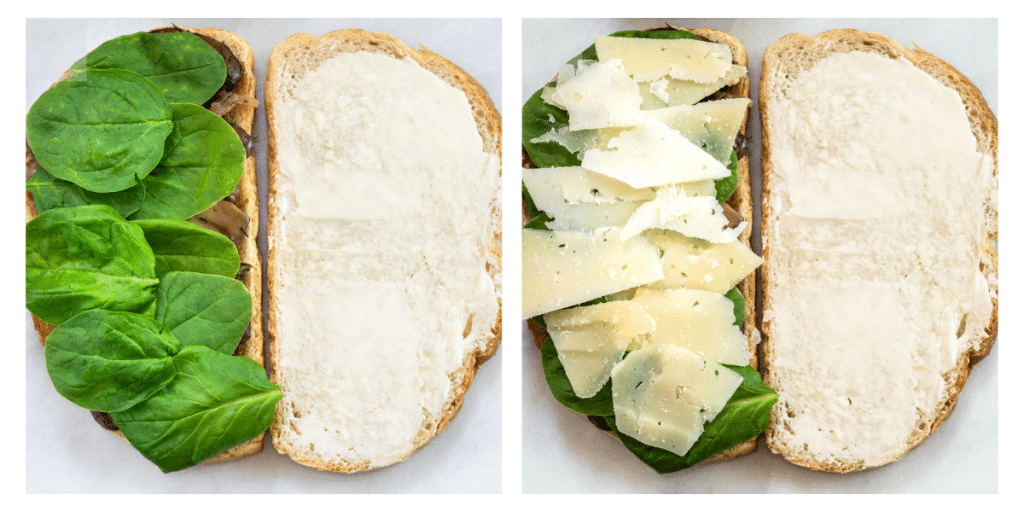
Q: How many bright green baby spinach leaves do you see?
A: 9